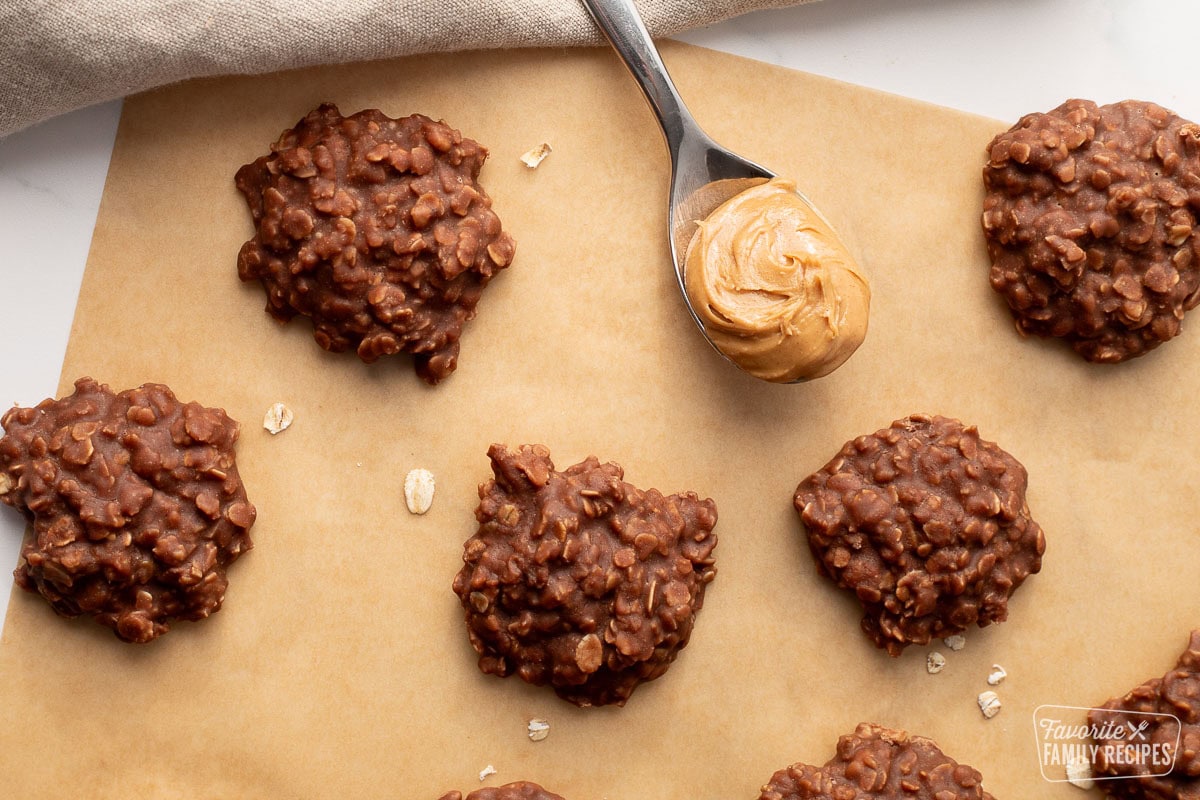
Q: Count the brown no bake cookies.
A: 8